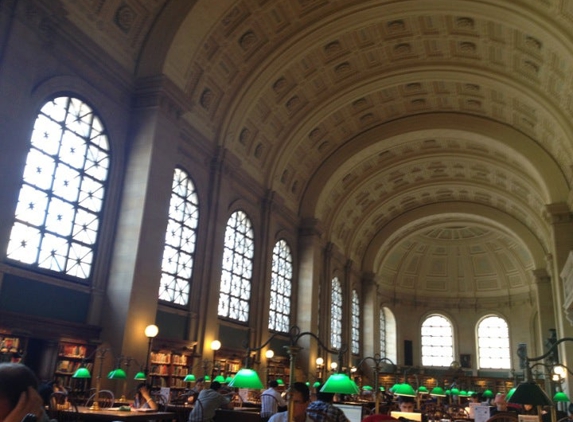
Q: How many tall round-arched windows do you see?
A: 9